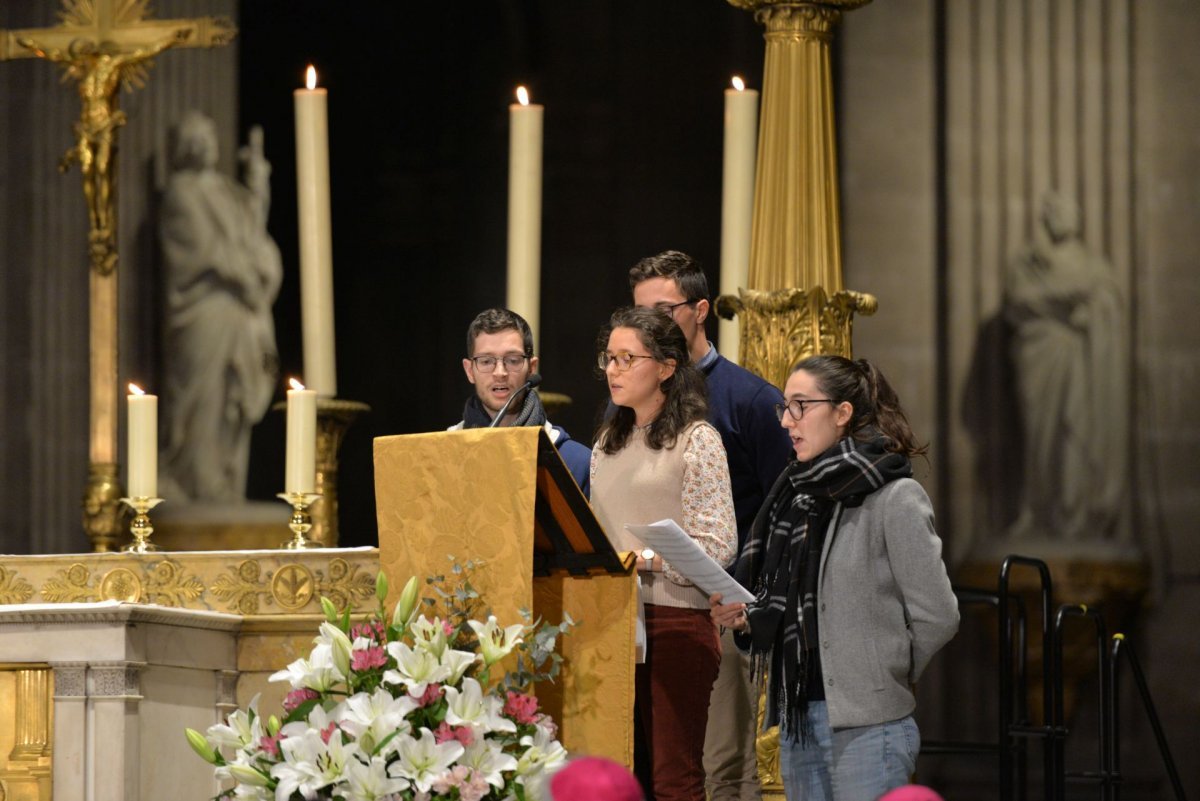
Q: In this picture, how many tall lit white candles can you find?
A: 3